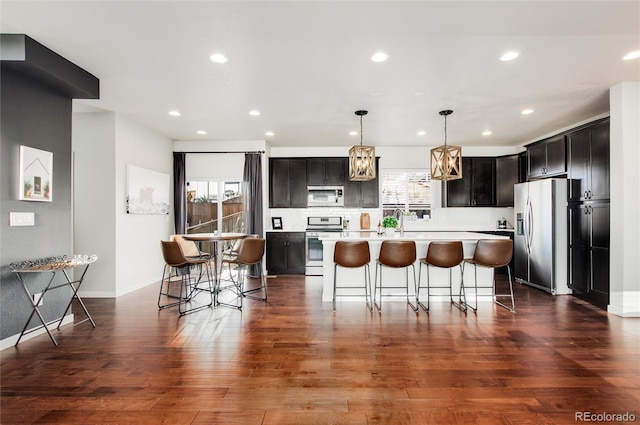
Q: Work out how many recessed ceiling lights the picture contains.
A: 12